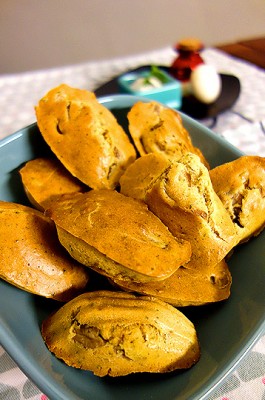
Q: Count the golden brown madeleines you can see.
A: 9